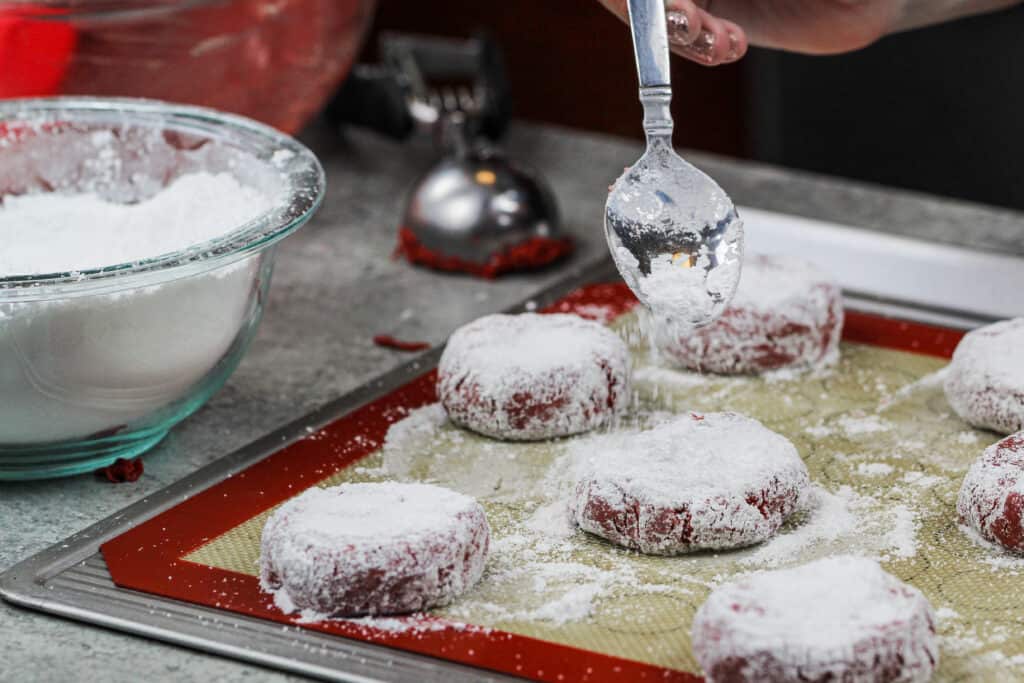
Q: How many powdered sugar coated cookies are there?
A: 7